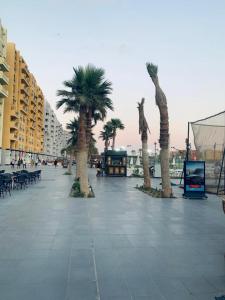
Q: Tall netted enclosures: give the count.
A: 1